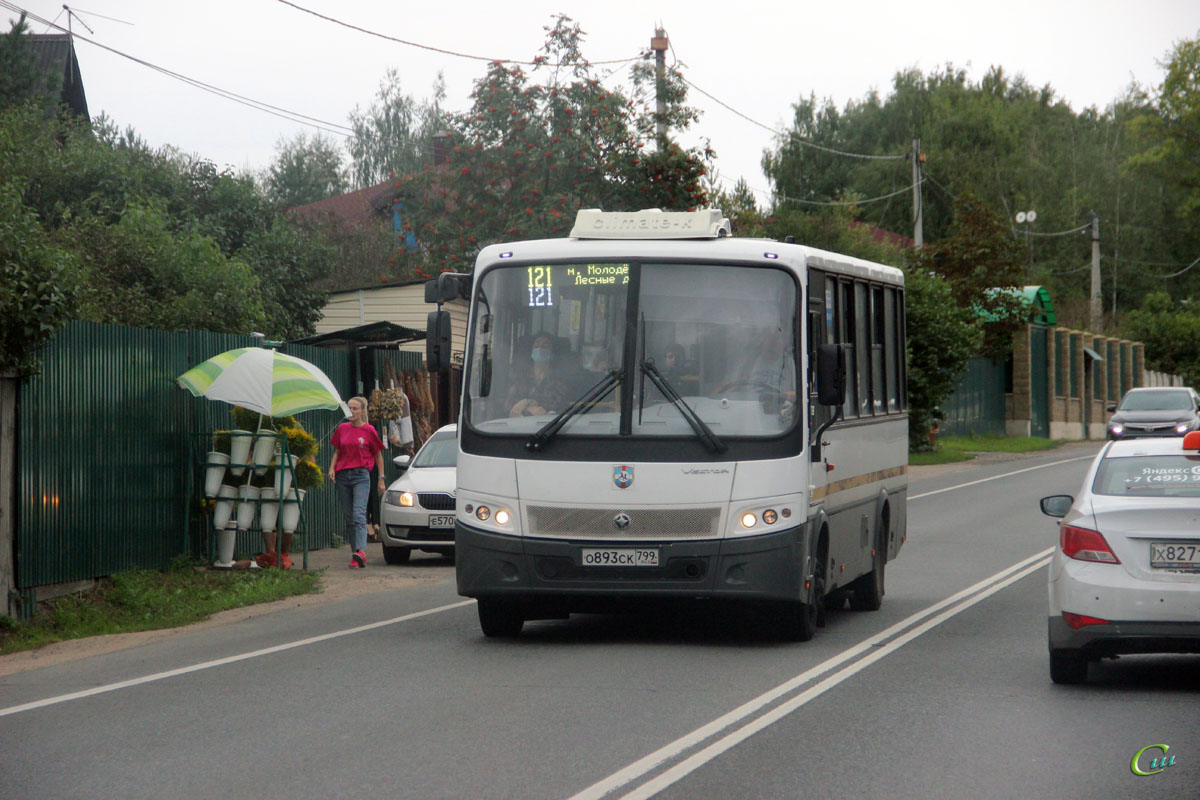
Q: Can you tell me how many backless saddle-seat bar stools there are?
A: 0